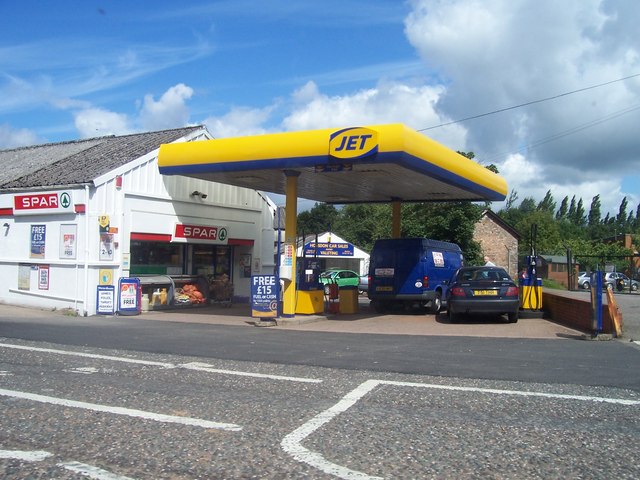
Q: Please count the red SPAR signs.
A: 2